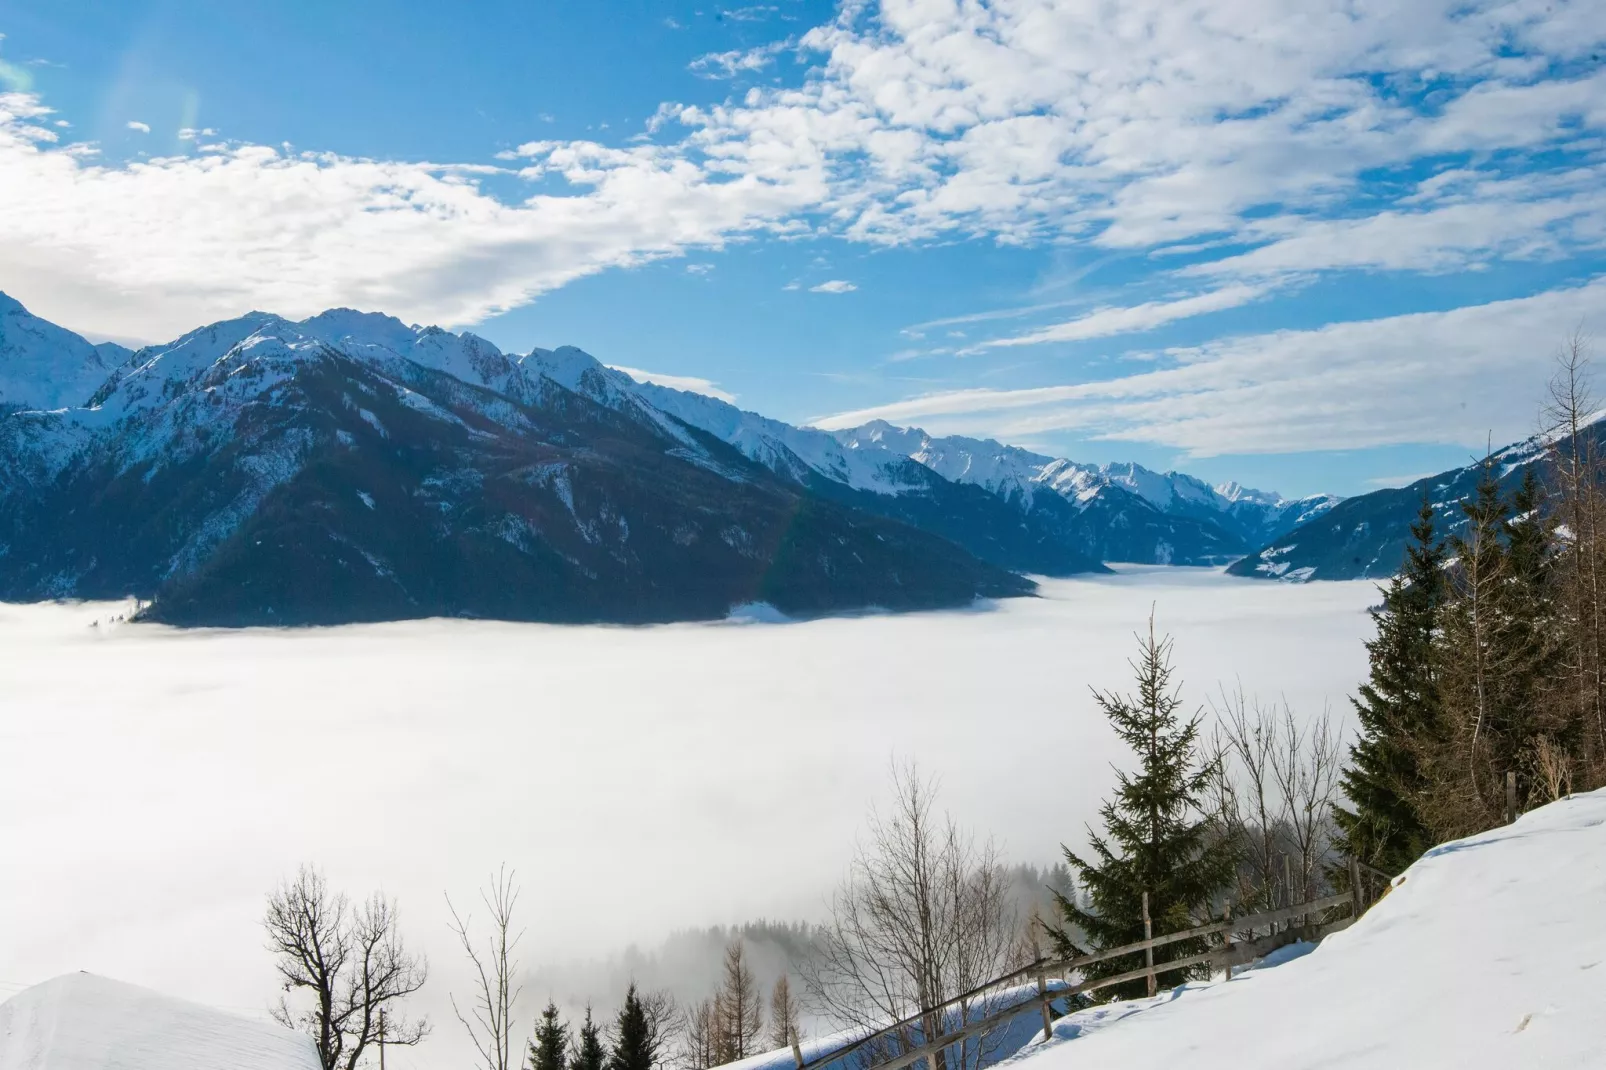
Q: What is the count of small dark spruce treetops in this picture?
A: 3